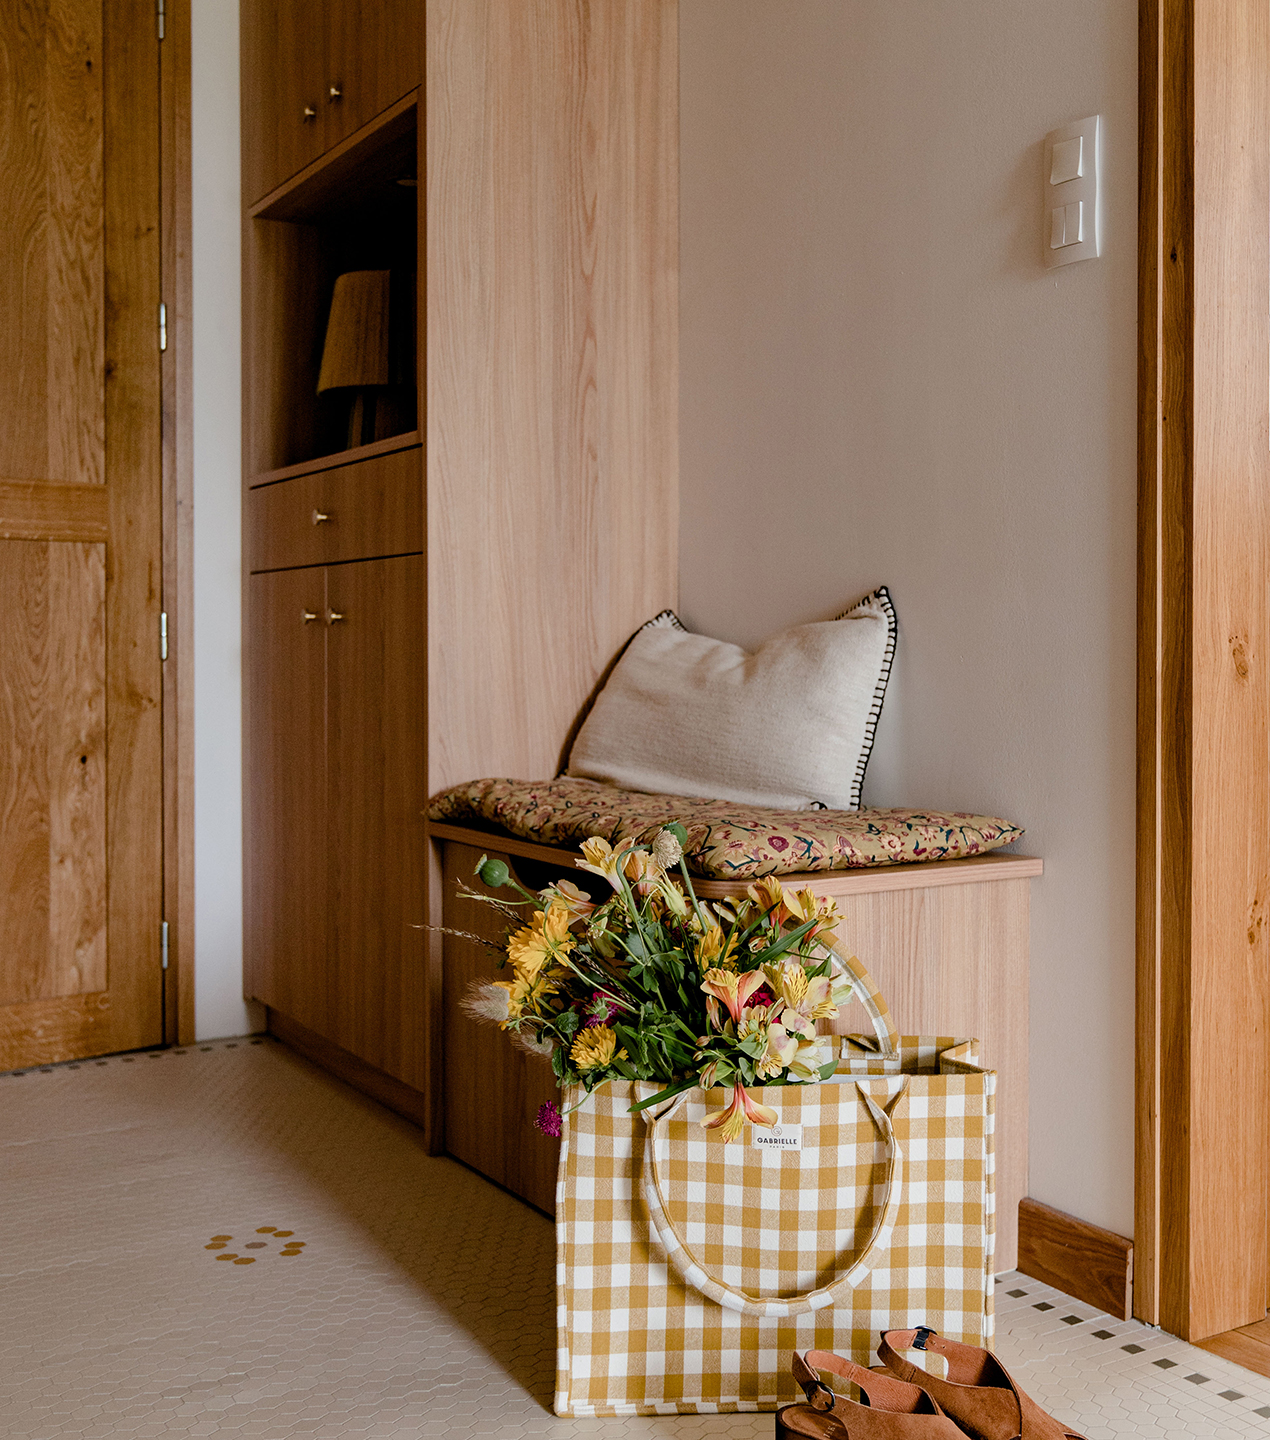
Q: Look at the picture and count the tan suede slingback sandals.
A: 2